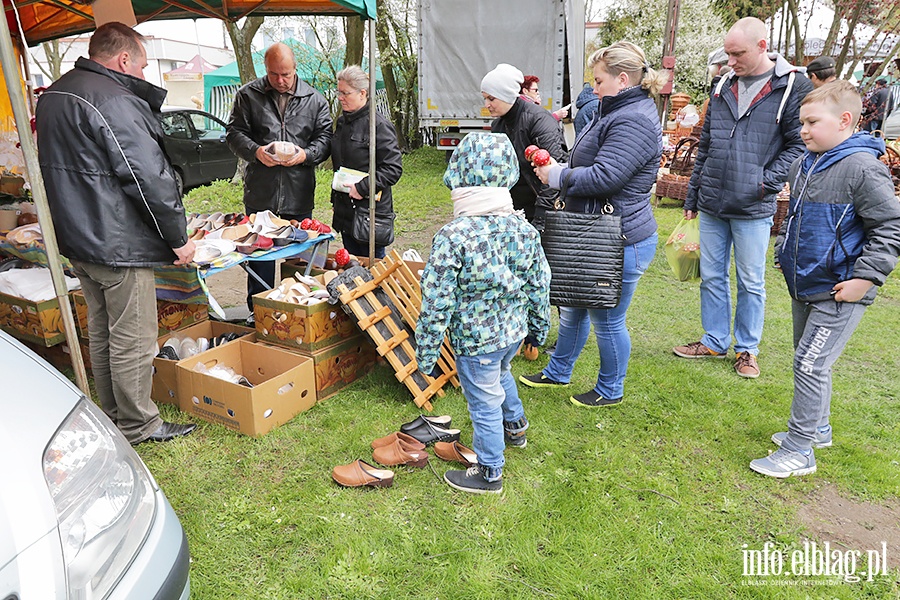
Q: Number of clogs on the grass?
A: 6